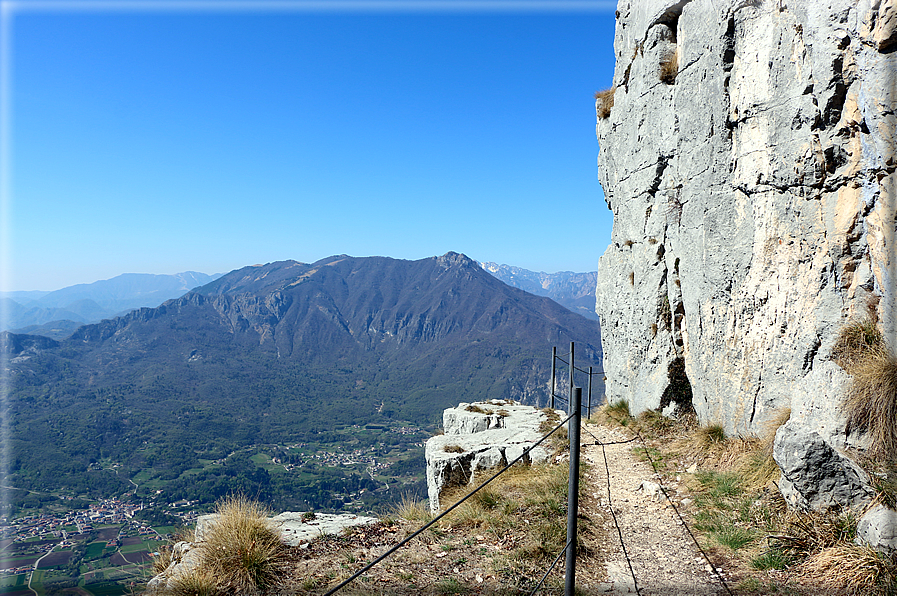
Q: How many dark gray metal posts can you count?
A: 4